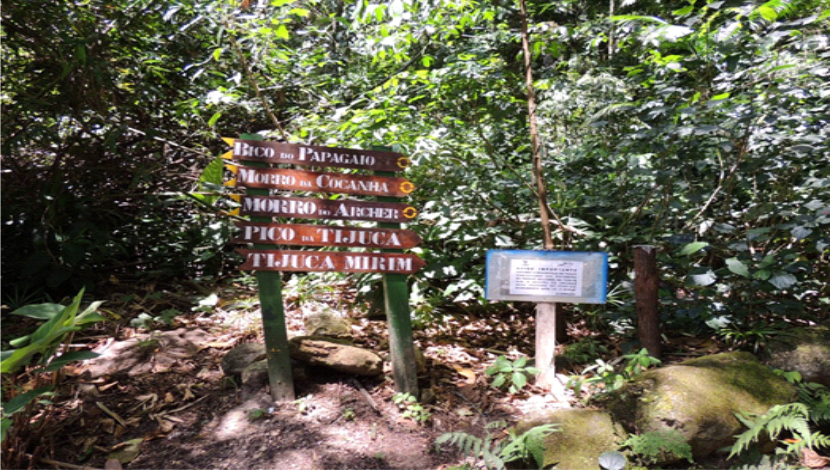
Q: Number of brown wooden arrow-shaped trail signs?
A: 5